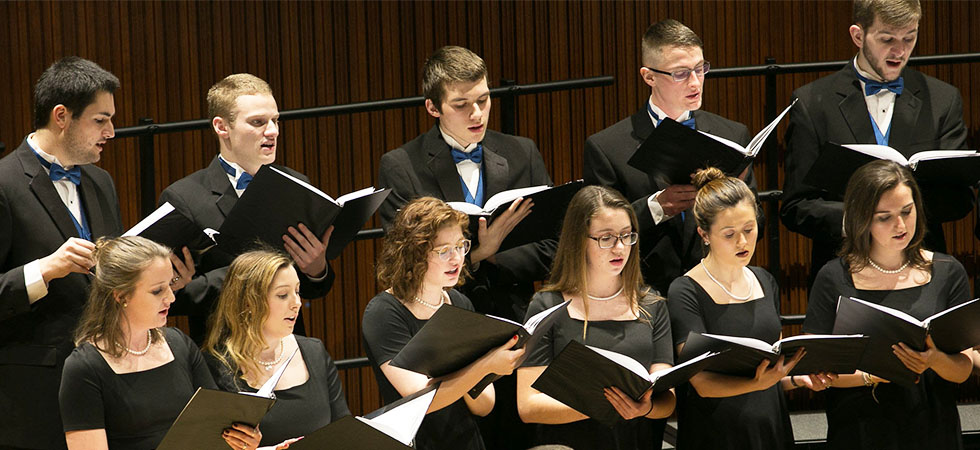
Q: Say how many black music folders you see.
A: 11